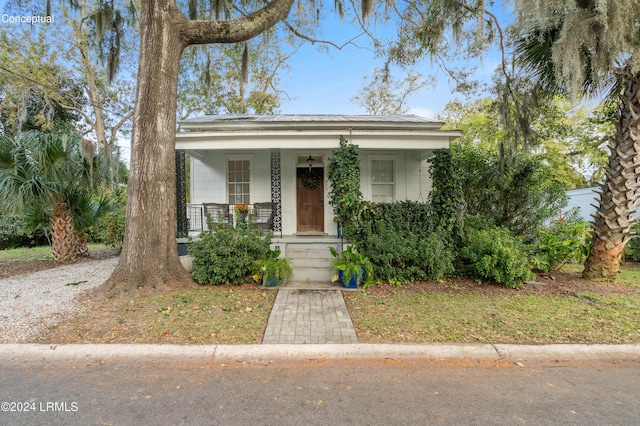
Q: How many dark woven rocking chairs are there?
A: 2